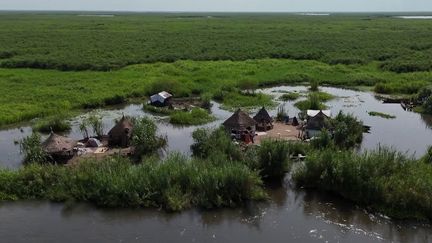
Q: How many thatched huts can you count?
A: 5